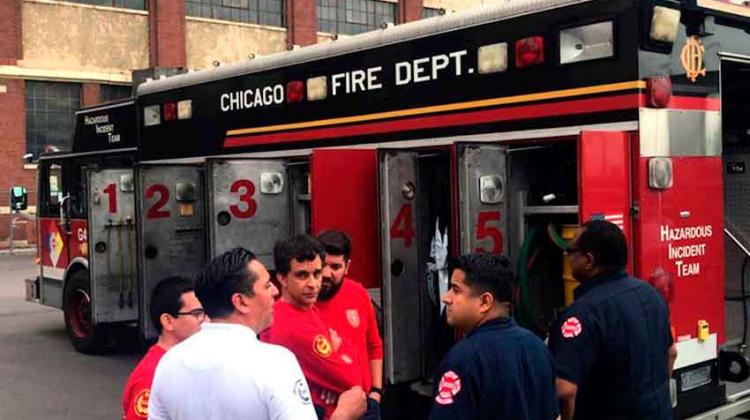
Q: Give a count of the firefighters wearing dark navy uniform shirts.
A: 2